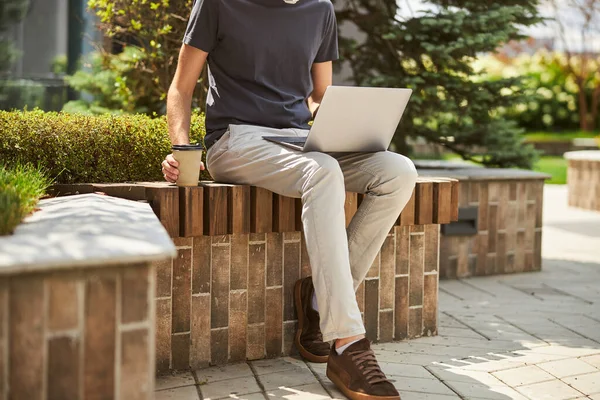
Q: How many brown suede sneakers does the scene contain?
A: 2